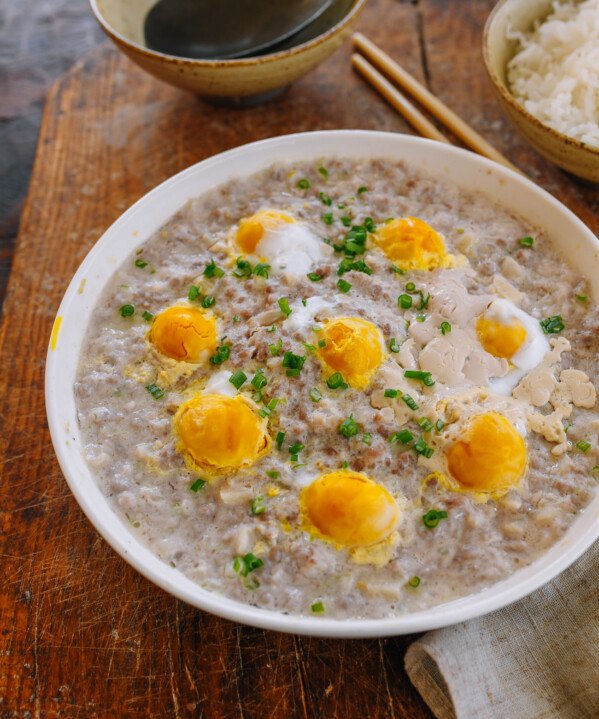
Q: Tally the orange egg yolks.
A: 8